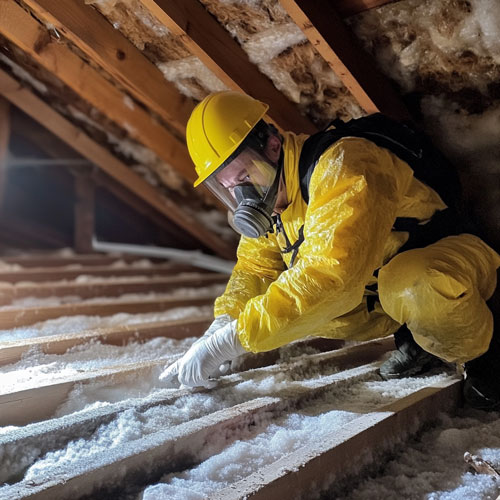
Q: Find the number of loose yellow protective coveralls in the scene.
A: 1